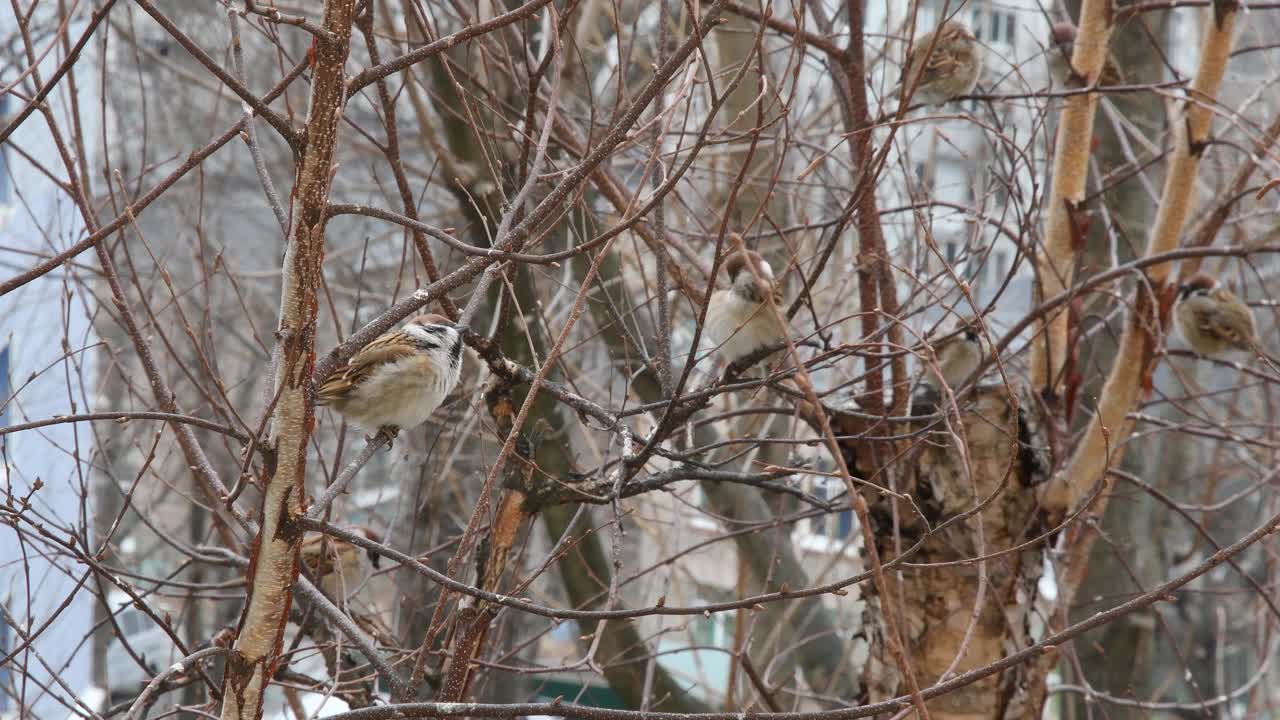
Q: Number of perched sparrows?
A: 7